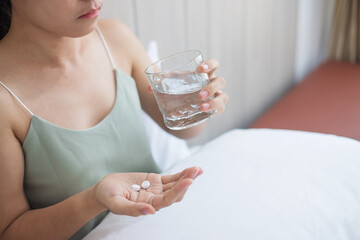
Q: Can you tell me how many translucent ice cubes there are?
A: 0